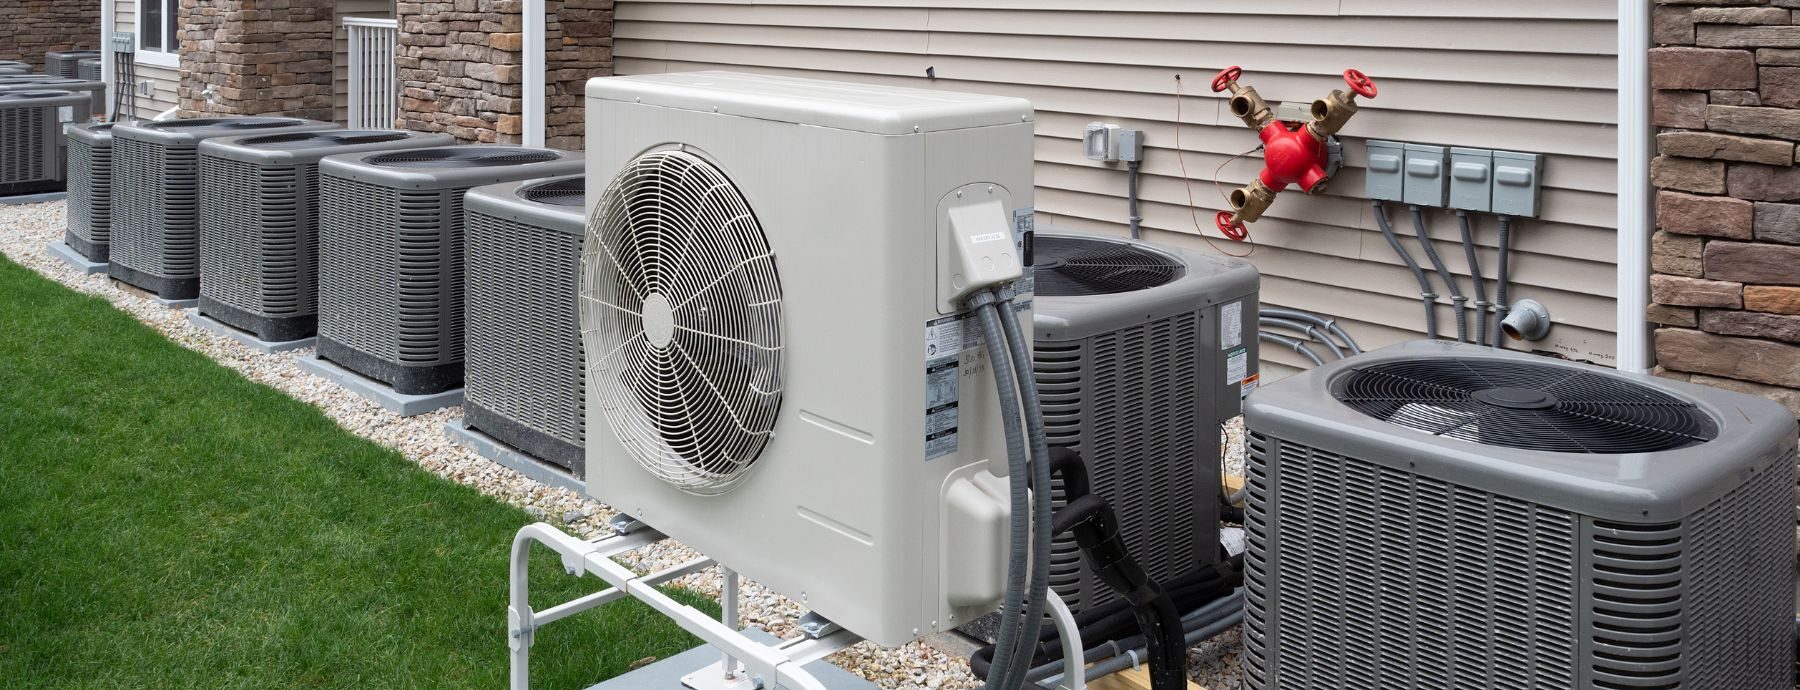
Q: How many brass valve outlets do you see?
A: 3